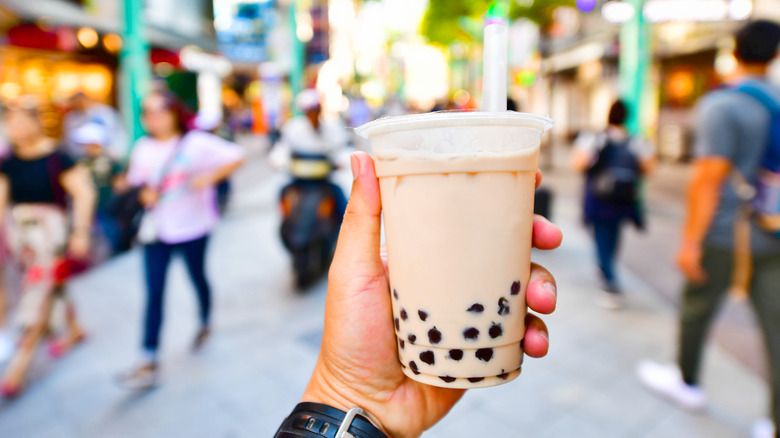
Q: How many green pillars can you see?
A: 3